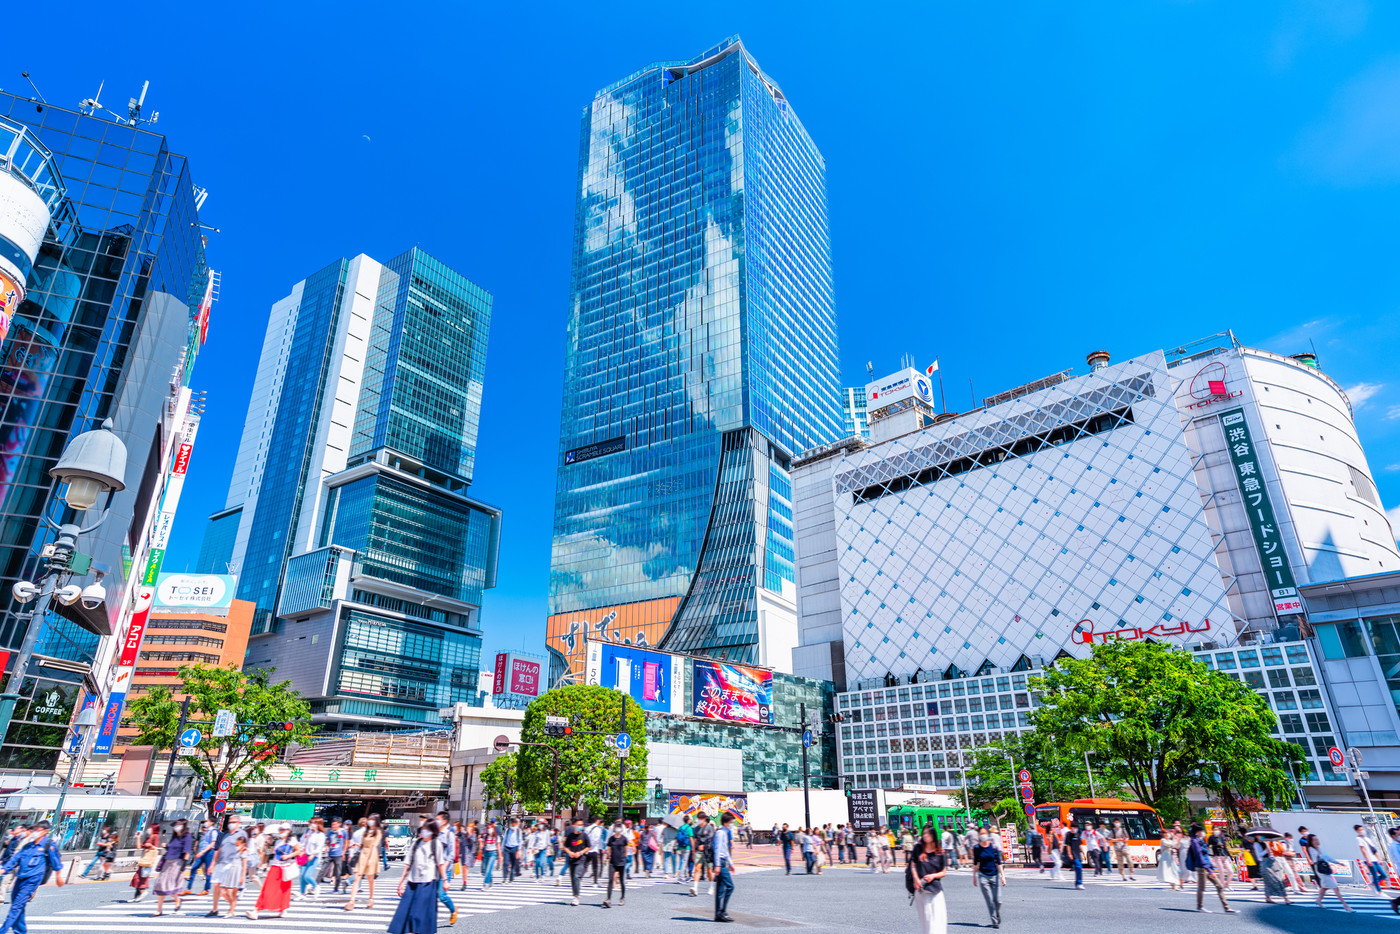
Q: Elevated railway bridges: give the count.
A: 1